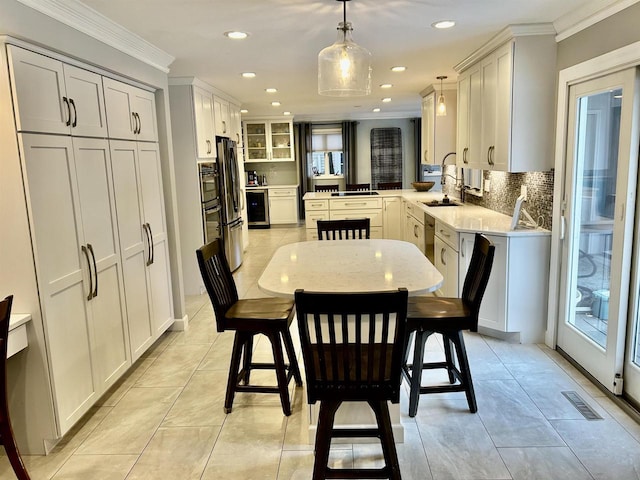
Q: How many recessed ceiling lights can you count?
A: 11